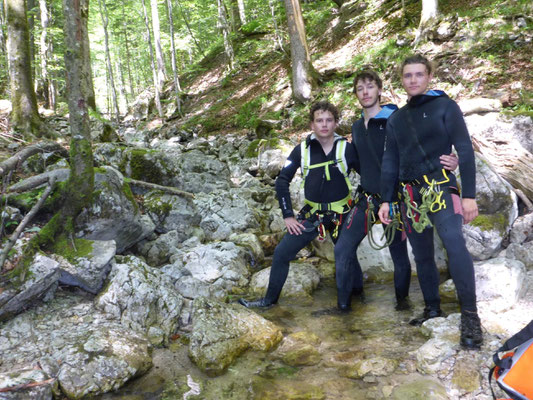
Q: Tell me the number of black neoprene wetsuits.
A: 3